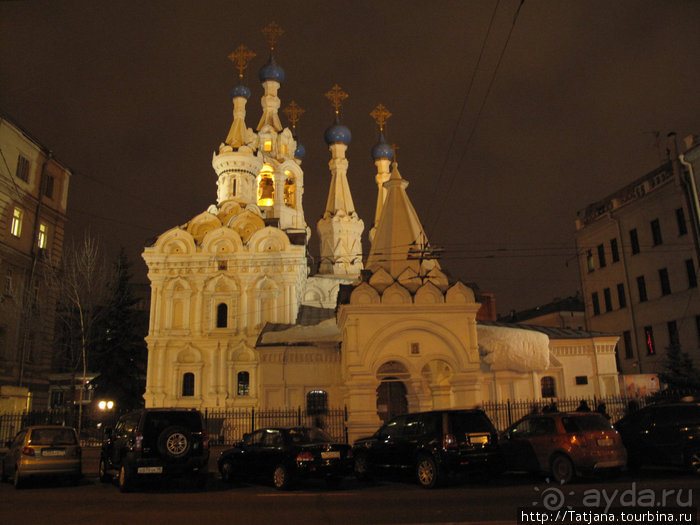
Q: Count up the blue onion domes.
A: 5